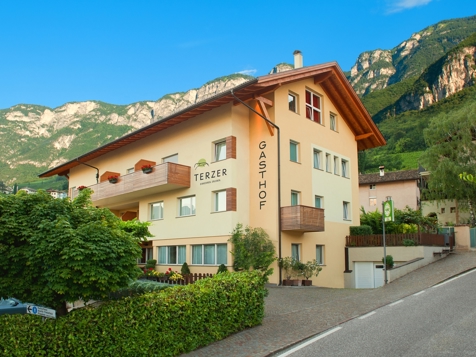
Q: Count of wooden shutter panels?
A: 2